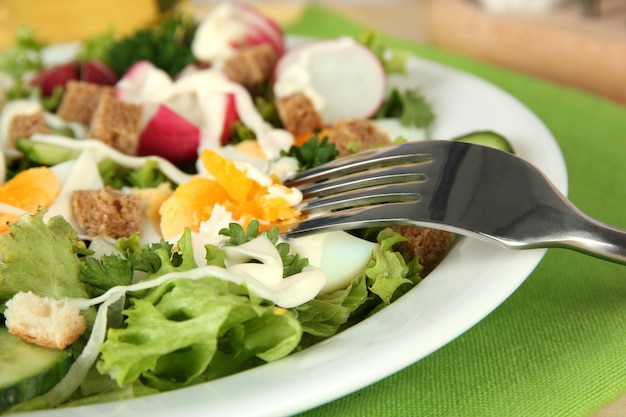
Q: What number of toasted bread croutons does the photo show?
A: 9